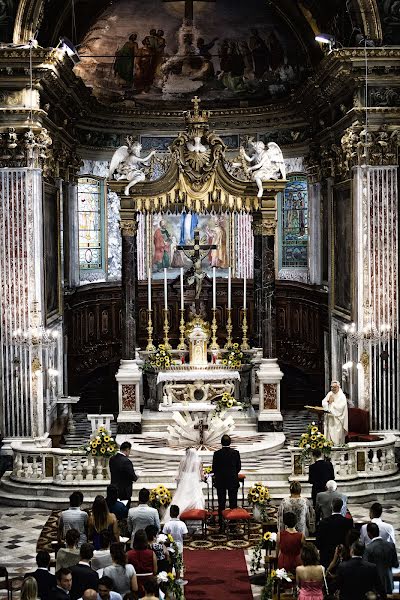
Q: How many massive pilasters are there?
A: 2